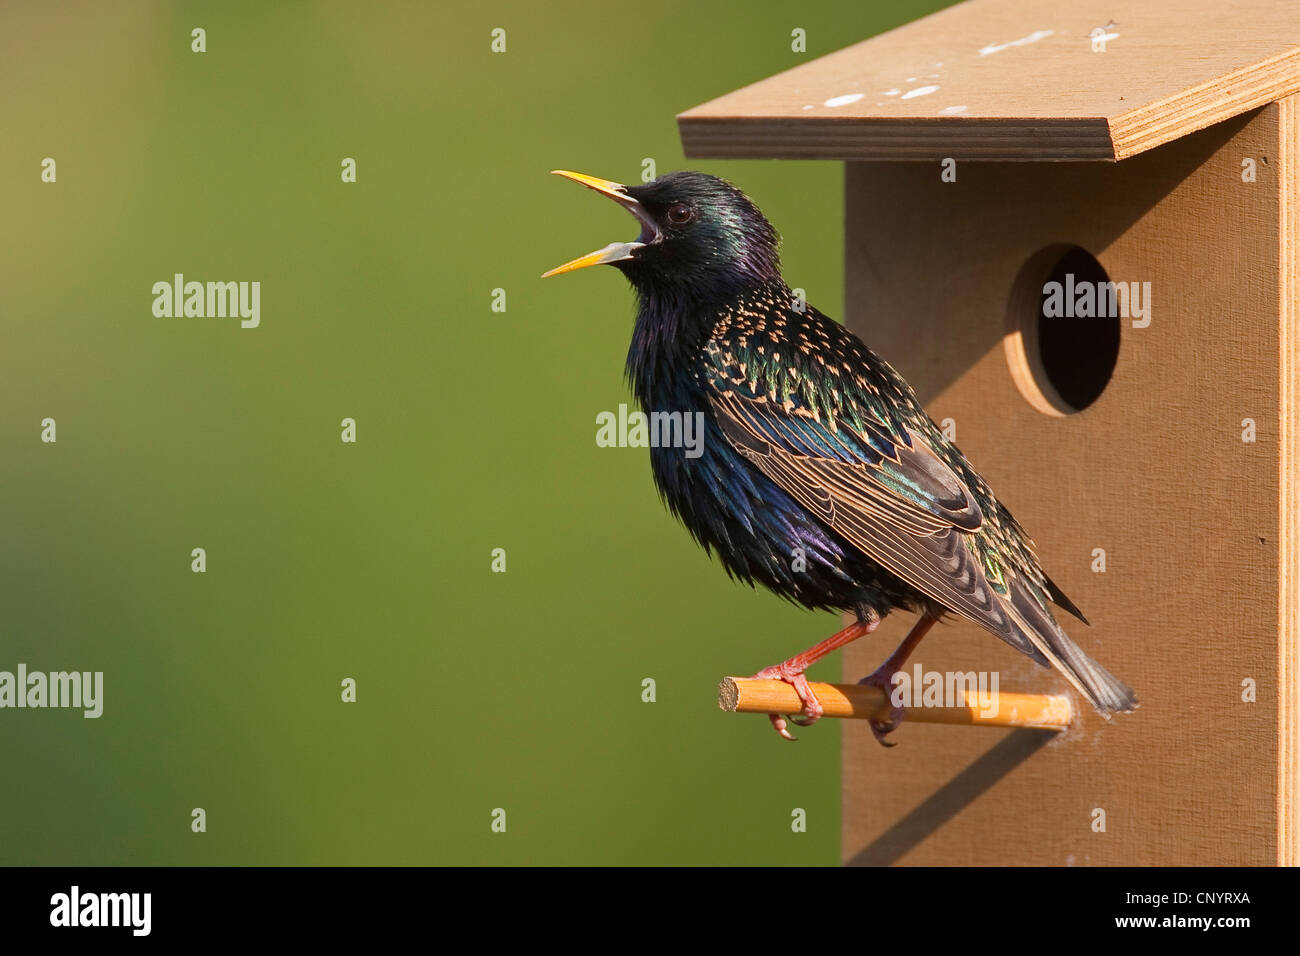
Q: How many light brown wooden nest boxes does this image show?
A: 1